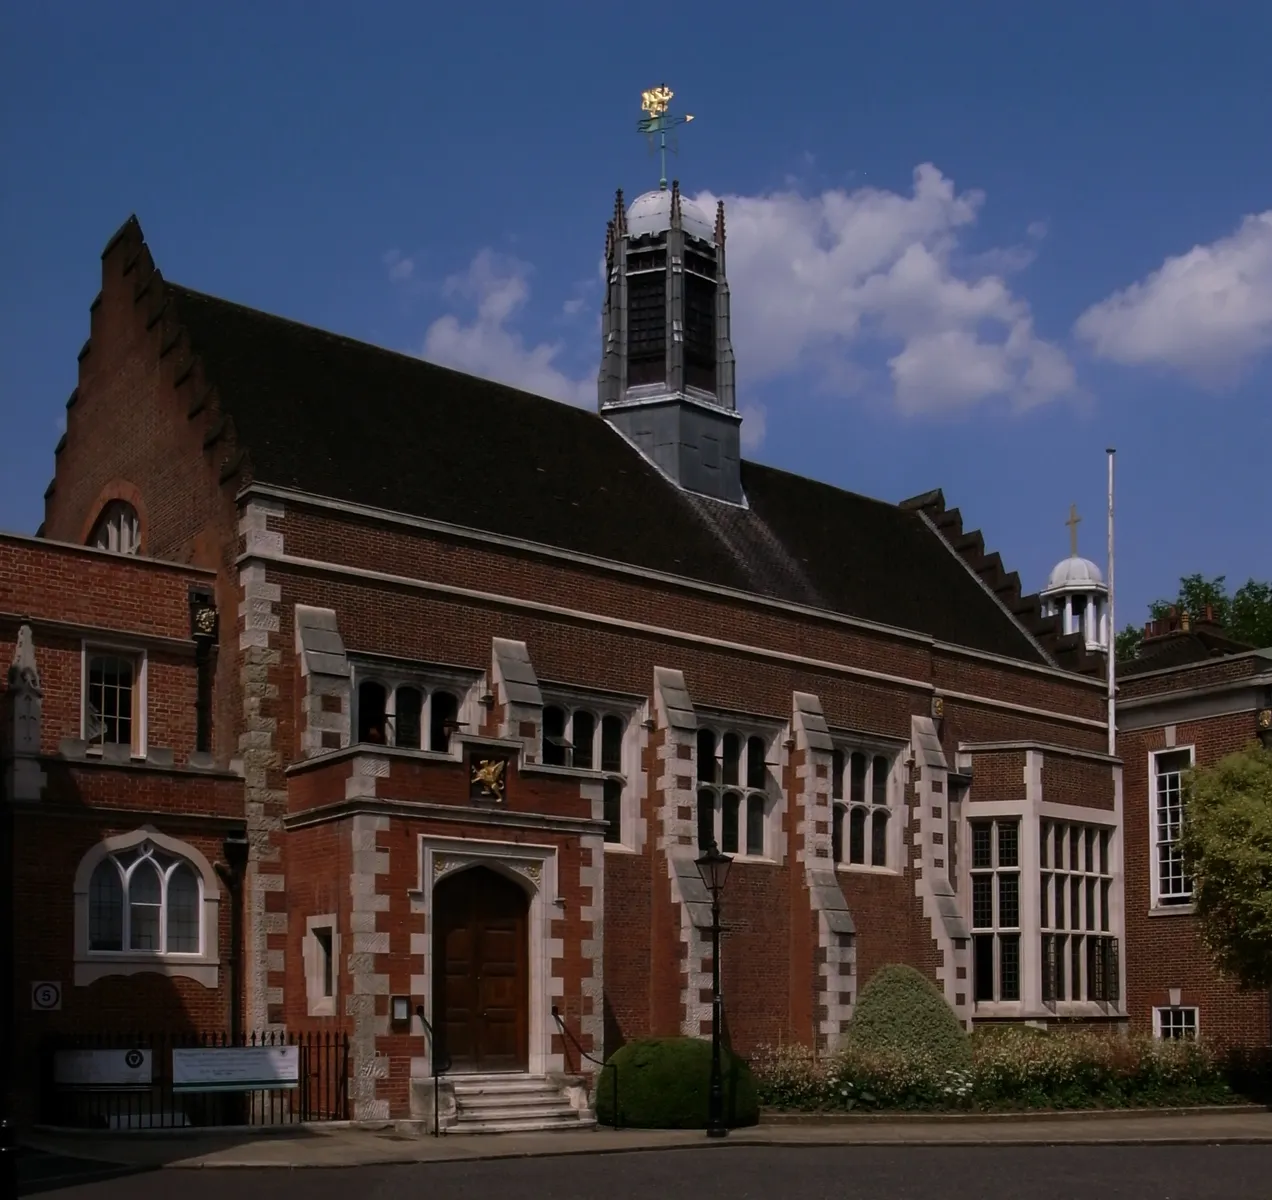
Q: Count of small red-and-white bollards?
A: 0